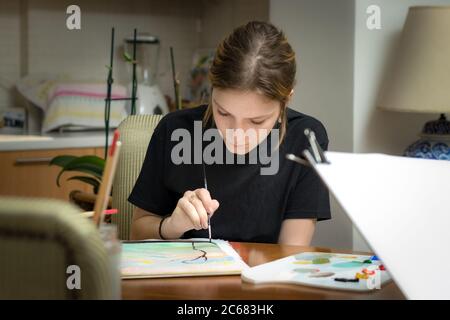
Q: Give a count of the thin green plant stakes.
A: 3